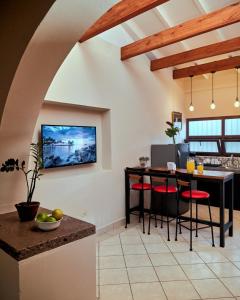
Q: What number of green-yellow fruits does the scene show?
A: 3